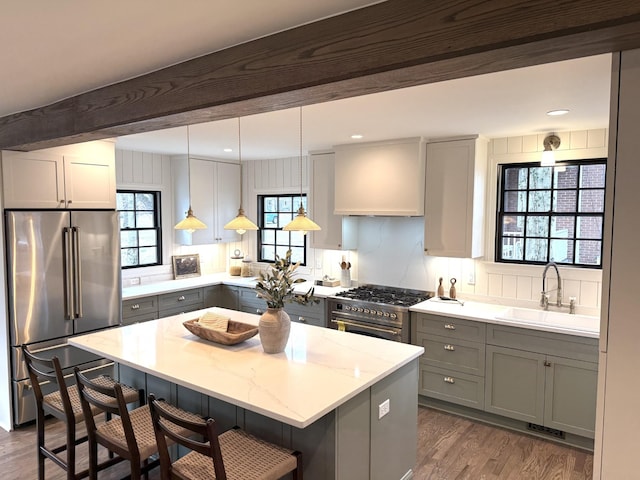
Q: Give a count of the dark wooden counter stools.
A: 3